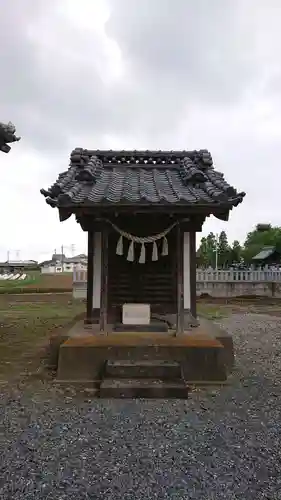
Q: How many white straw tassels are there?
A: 5